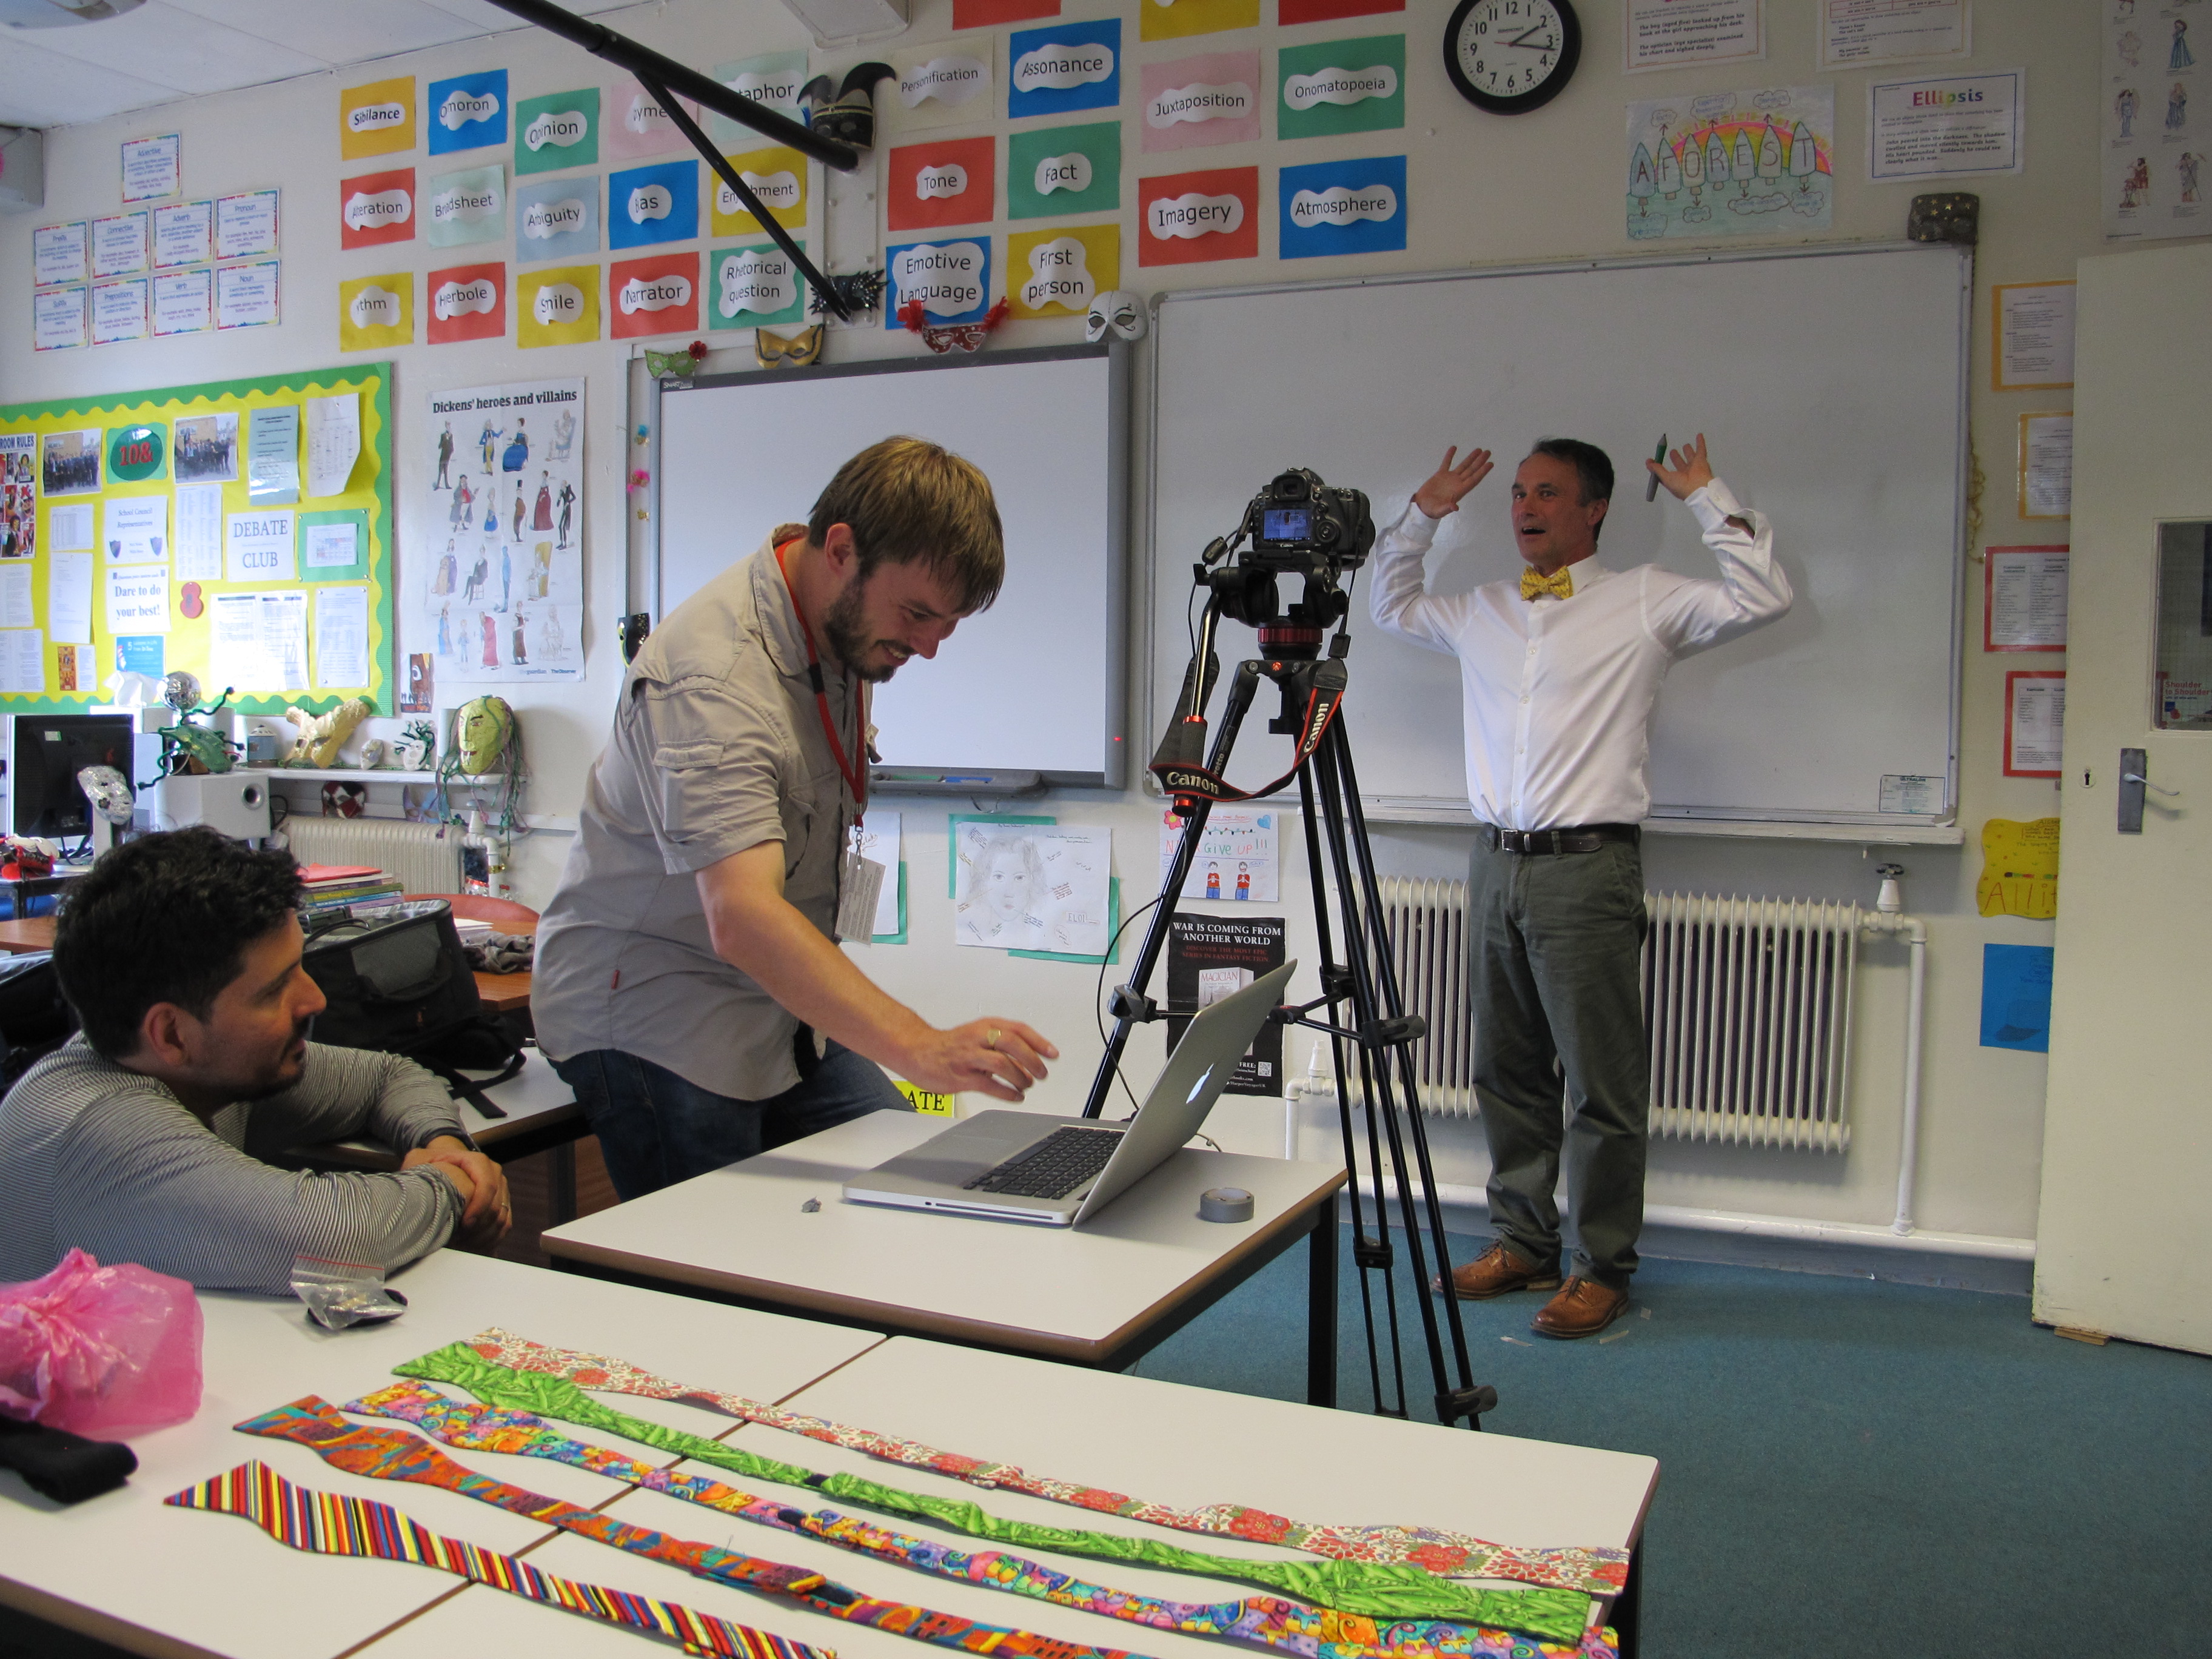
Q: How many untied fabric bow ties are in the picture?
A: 5